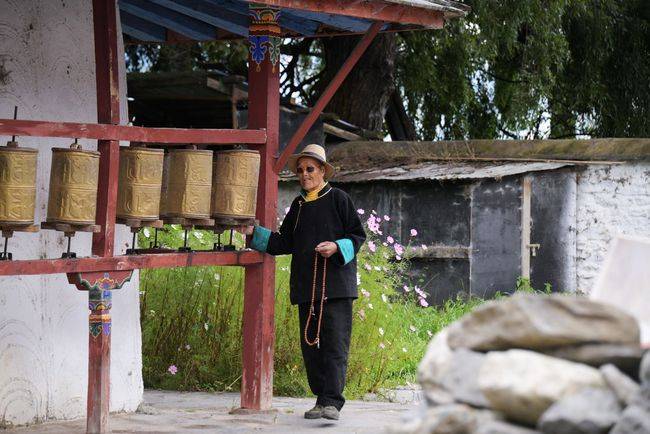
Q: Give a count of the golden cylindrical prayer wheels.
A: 5